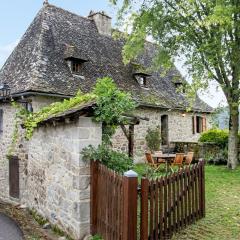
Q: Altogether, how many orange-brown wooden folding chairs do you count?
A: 4